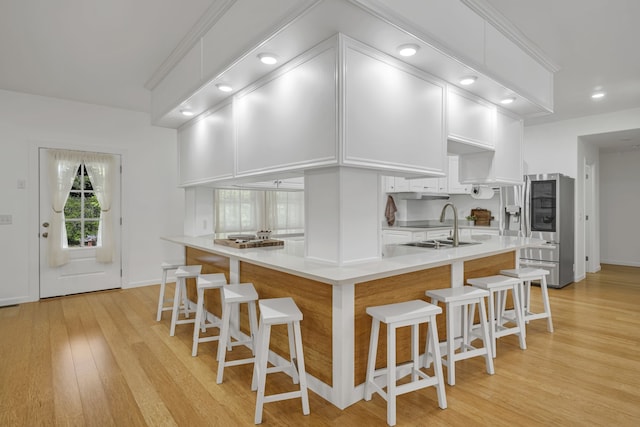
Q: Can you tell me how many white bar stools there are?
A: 9